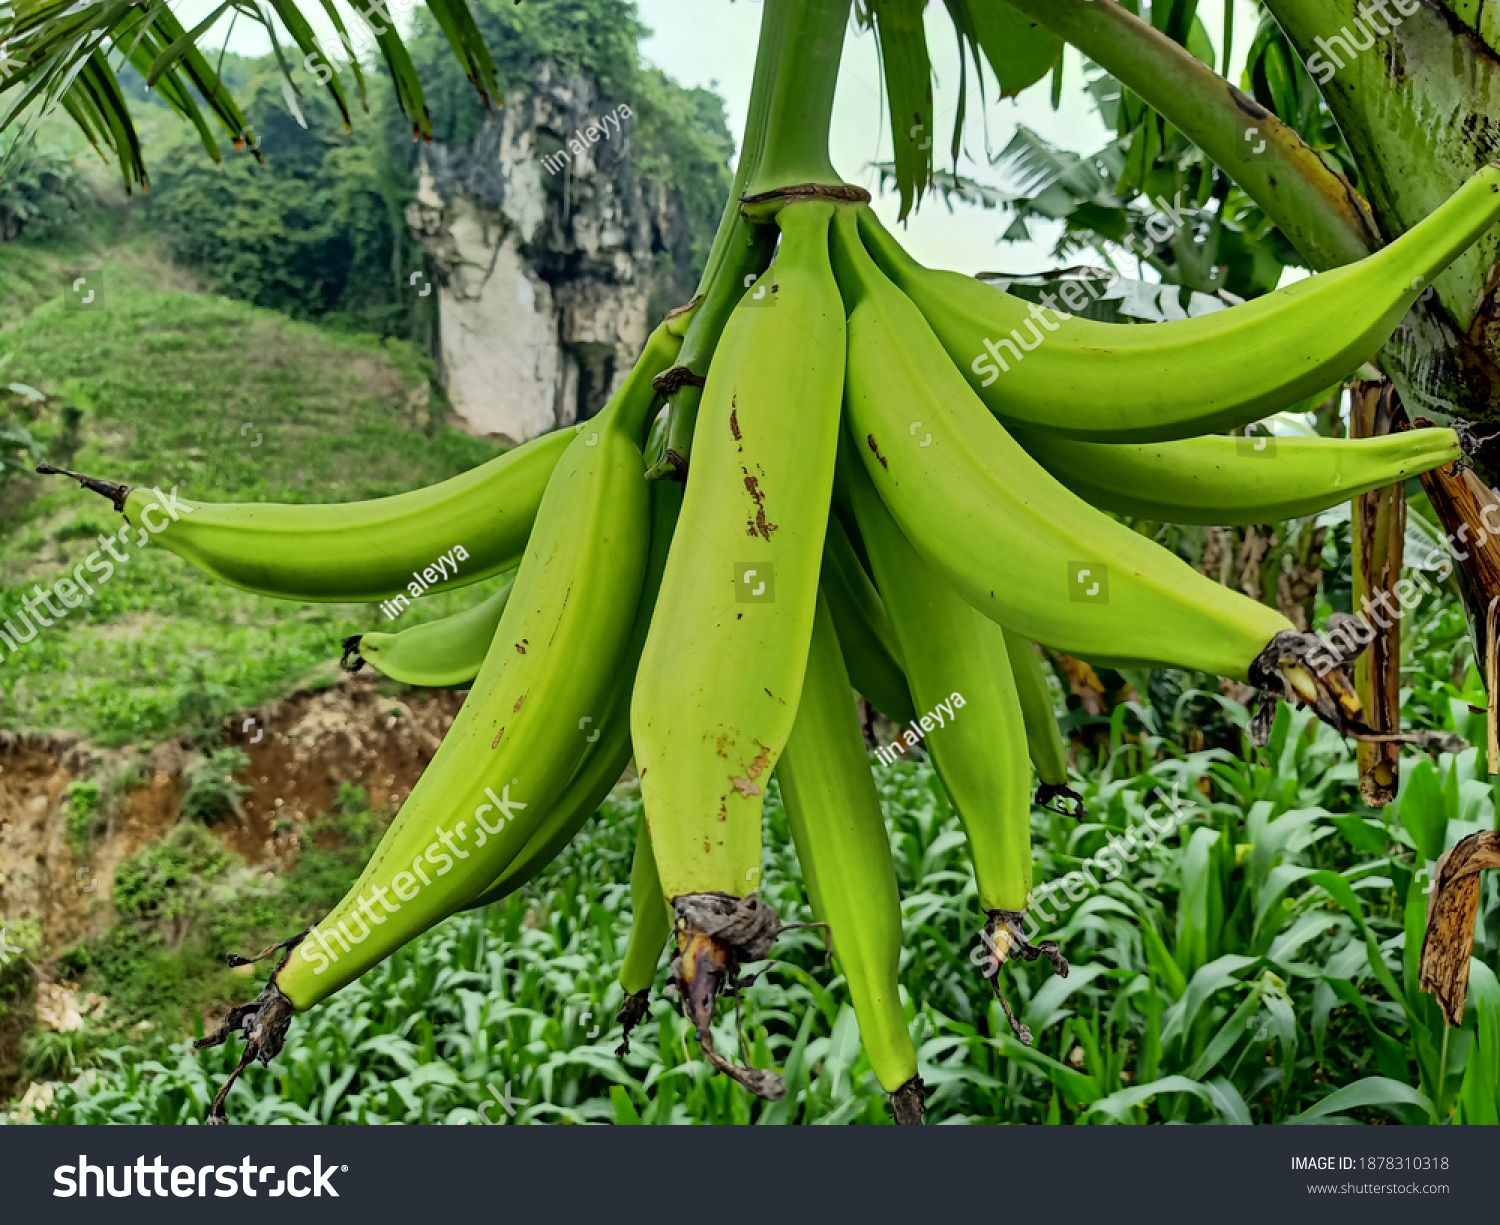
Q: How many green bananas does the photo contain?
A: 13